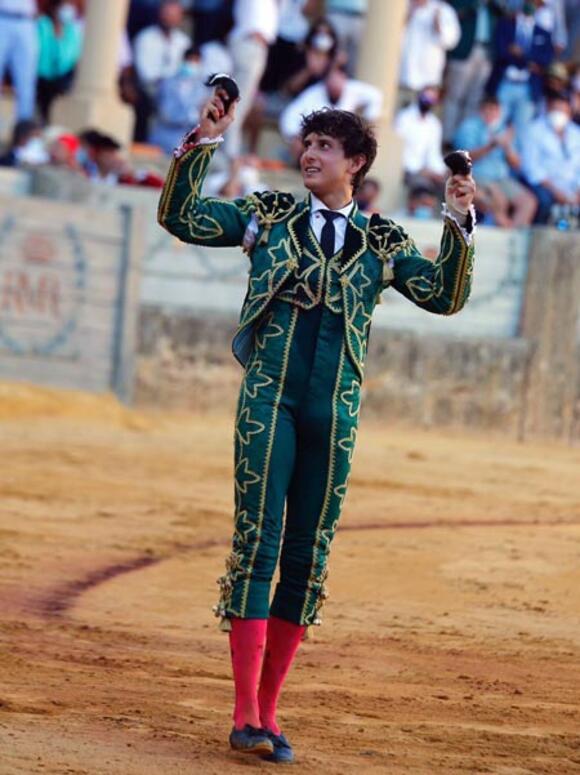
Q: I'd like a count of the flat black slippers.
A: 2